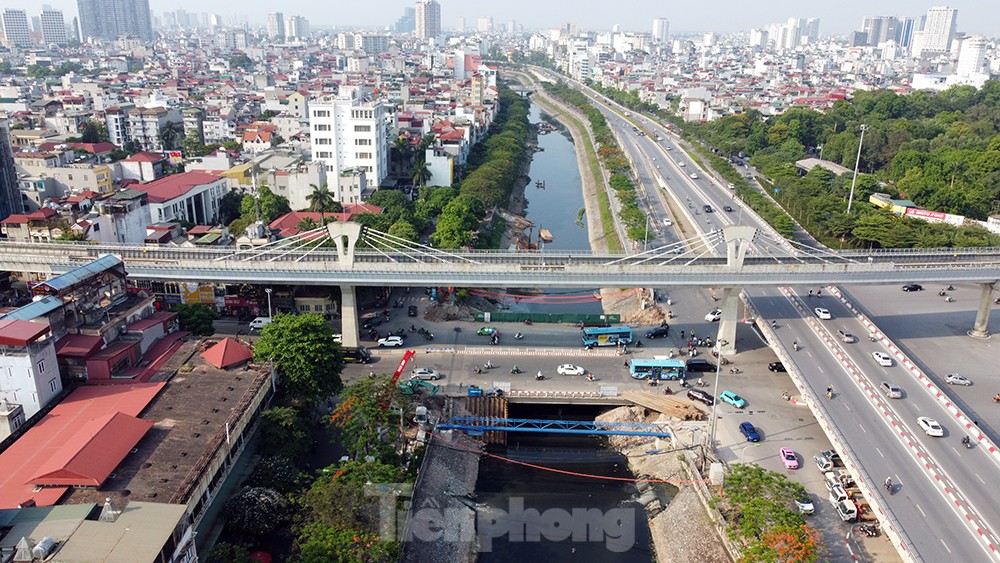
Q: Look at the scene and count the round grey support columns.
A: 1